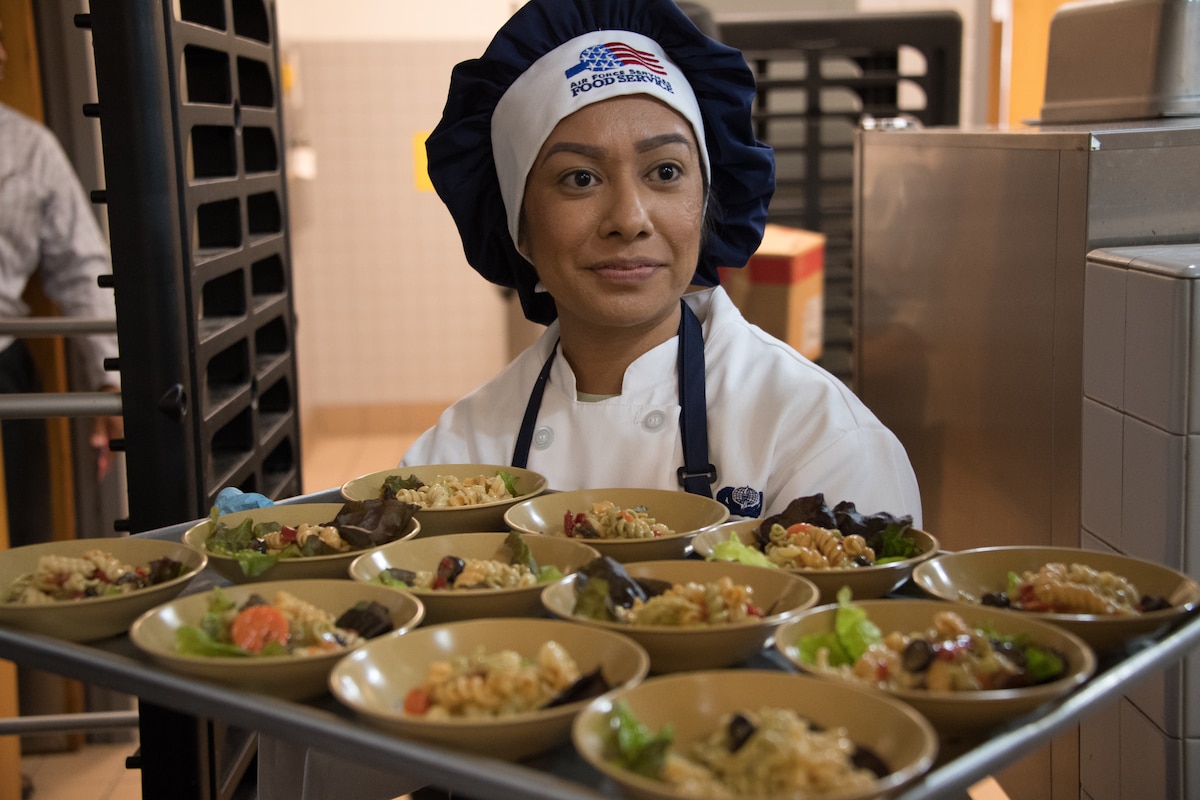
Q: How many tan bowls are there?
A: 12